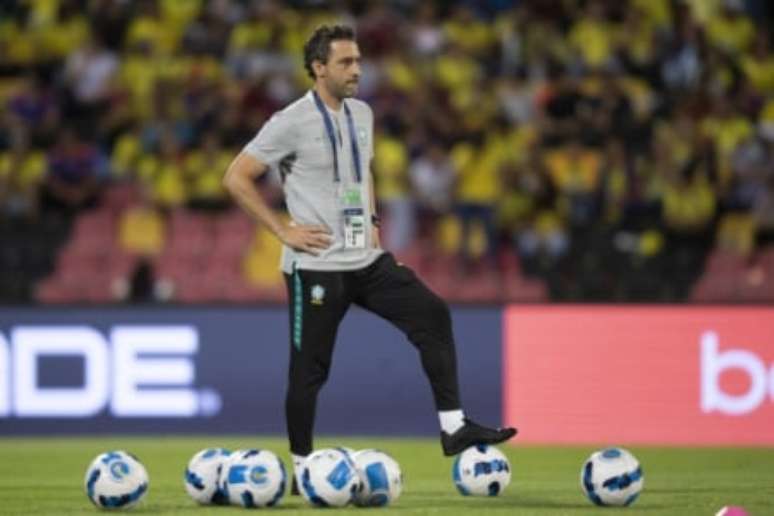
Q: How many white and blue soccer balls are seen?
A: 7